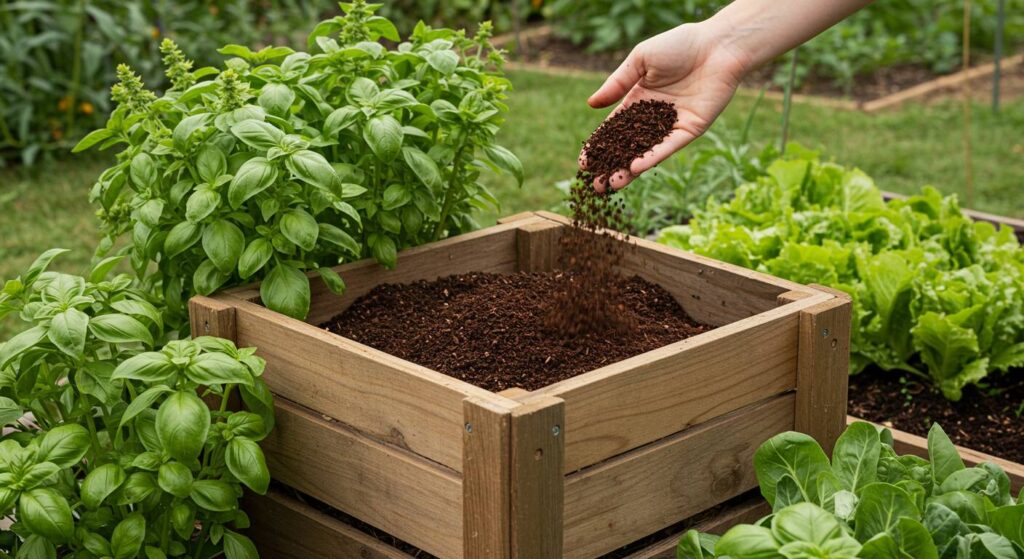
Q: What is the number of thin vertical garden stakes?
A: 3